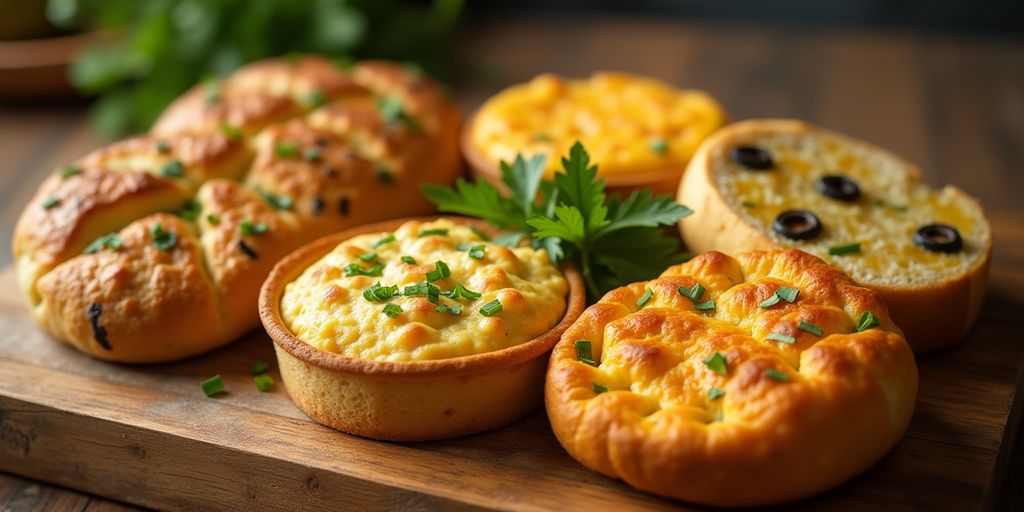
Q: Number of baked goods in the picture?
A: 5